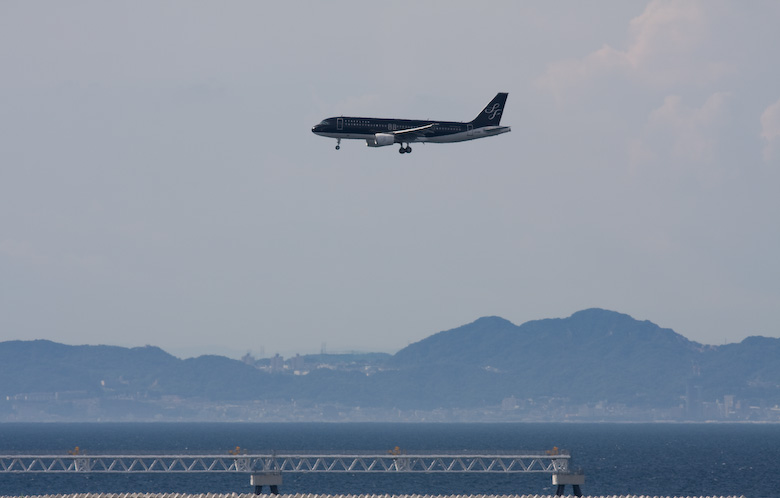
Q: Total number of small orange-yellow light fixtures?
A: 4